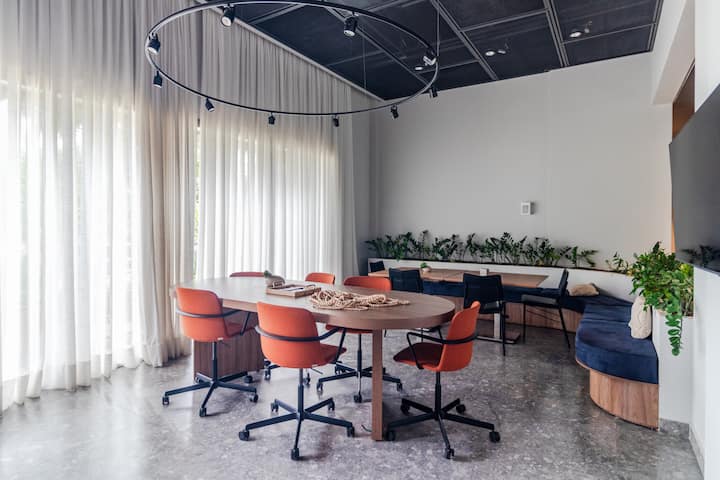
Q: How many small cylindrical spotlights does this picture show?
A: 10